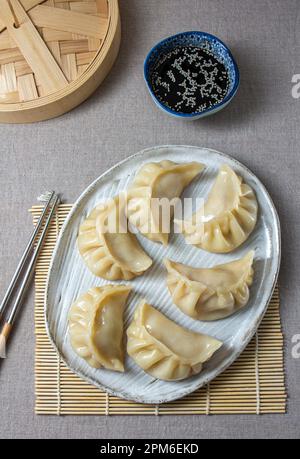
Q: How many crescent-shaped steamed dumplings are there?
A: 6